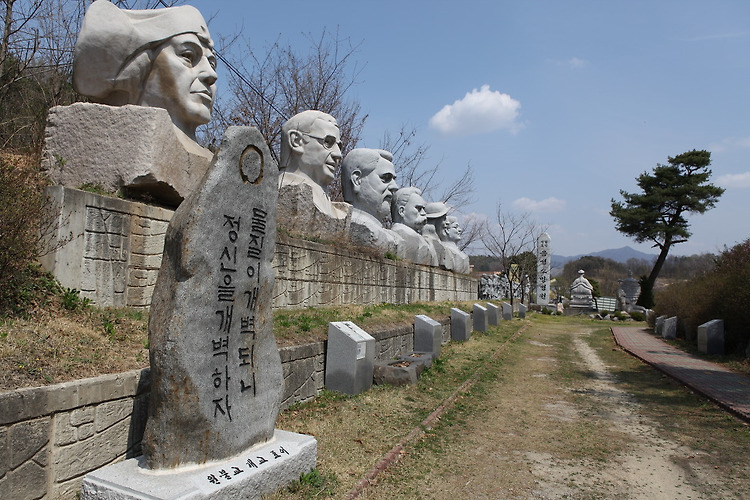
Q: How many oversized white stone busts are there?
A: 6